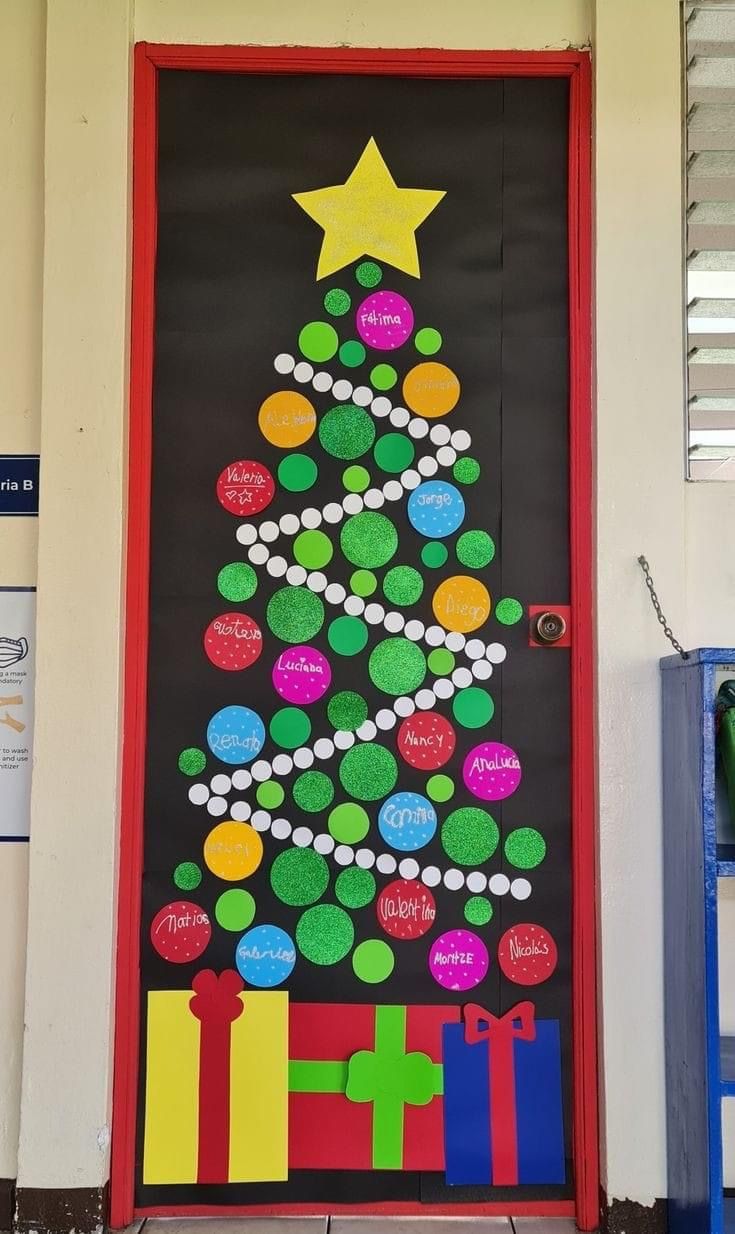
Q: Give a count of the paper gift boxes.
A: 3